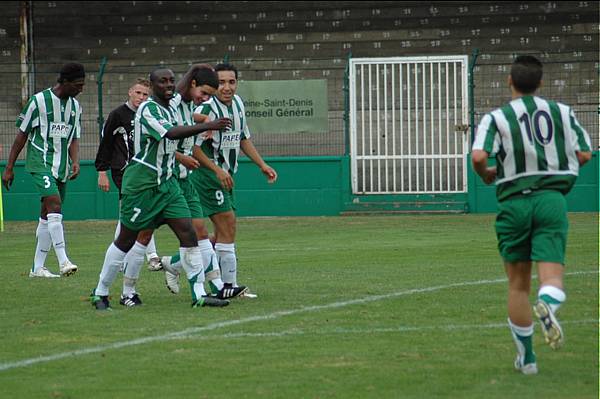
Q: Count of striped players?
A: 5